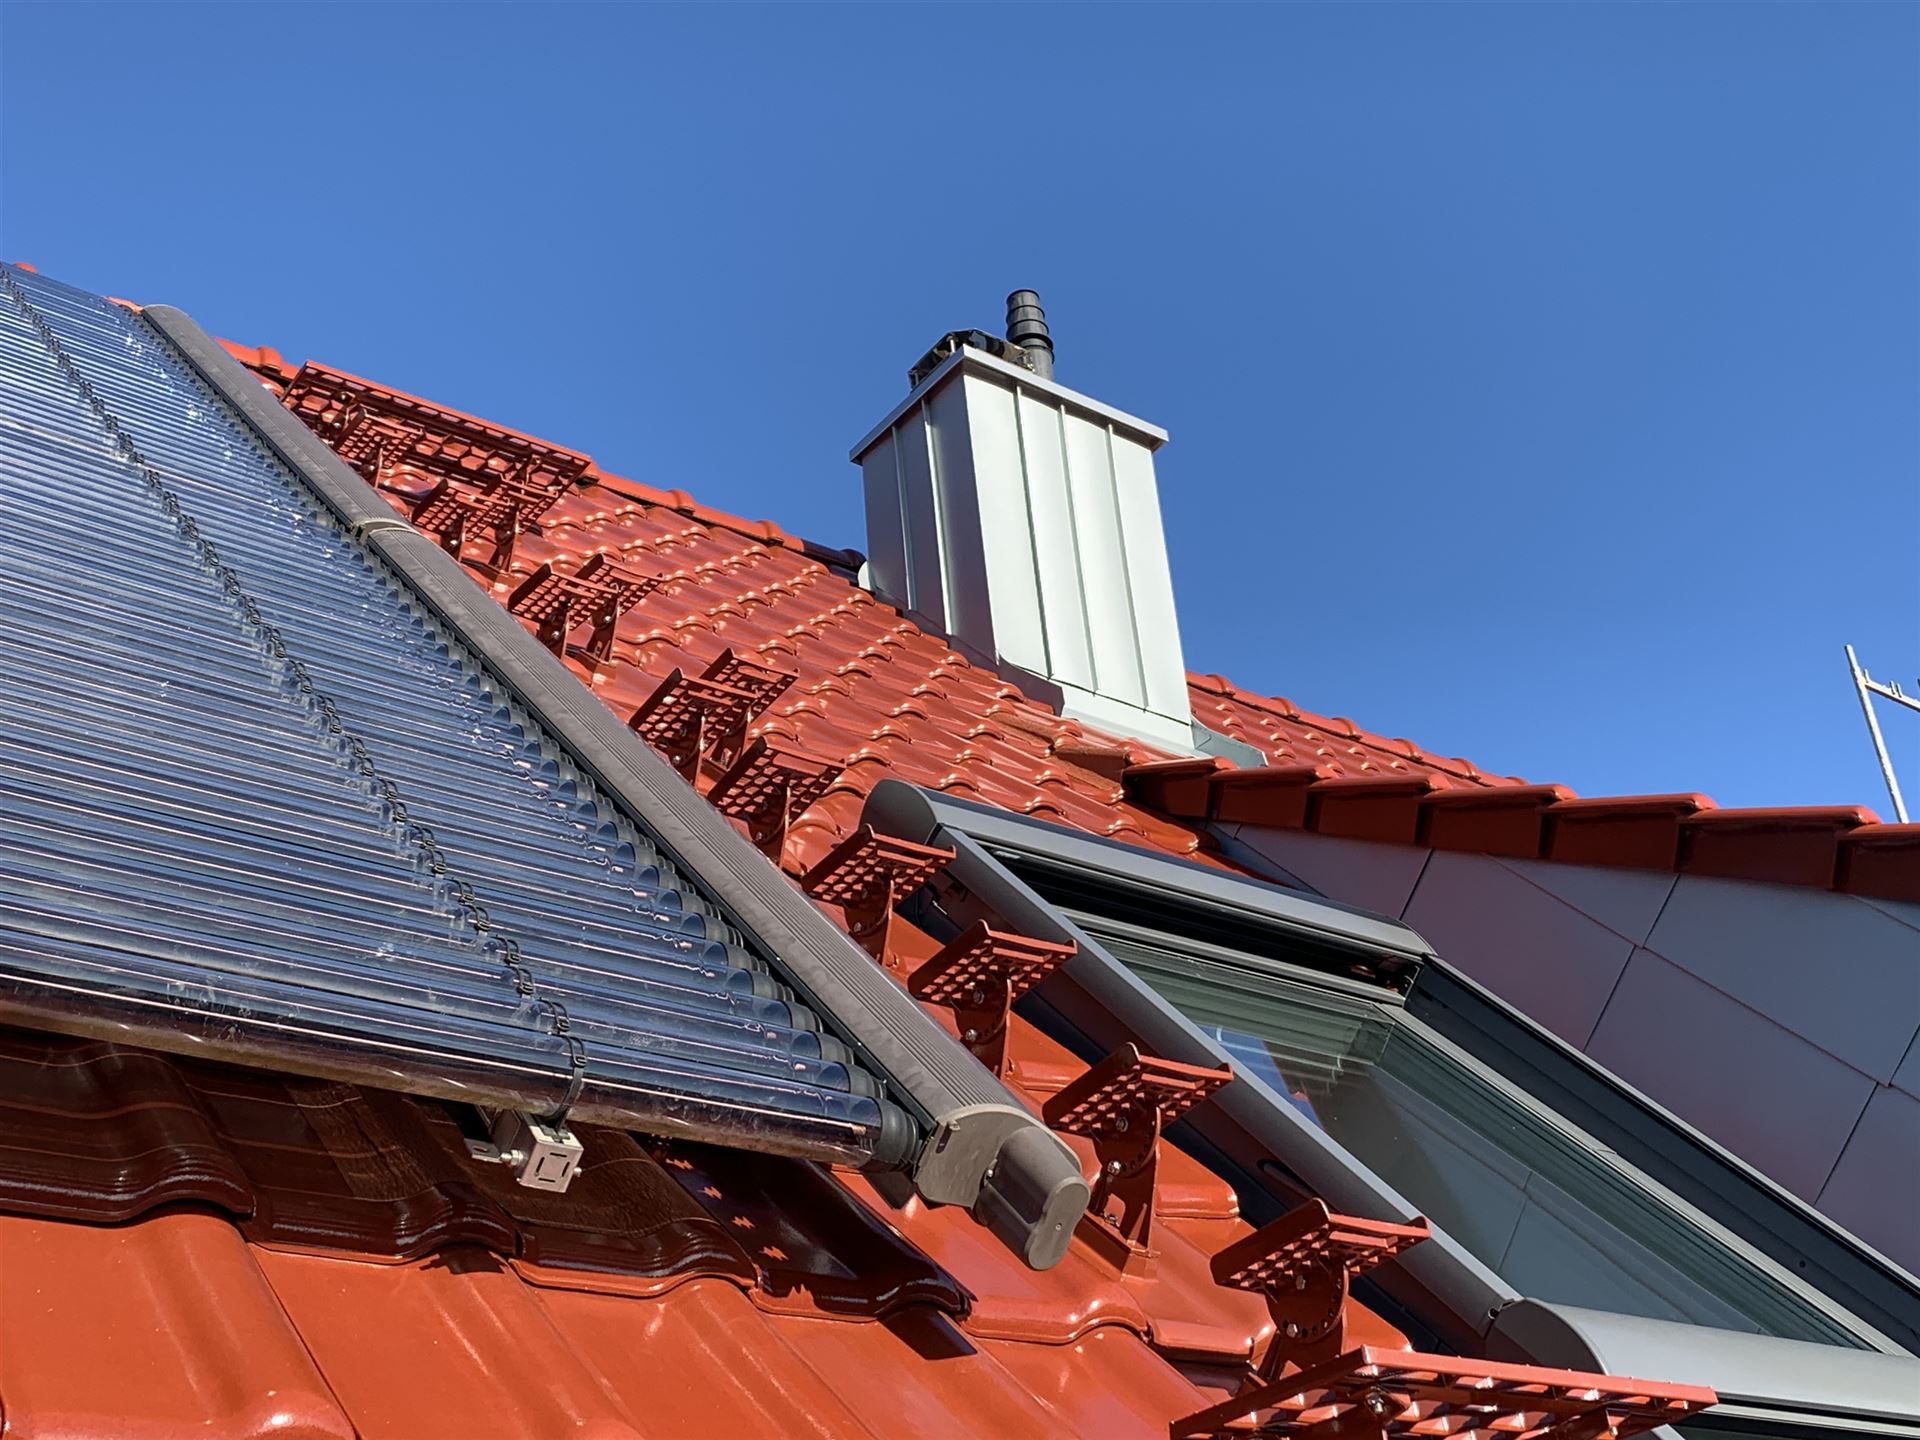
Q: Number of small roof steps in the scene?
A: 12